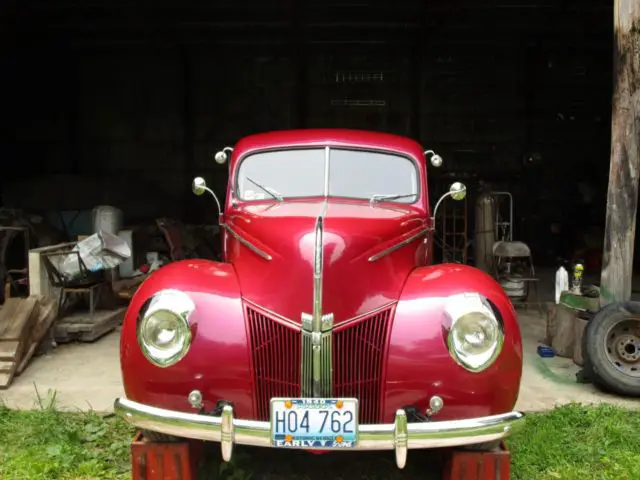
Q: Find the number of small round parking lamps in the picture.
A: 2